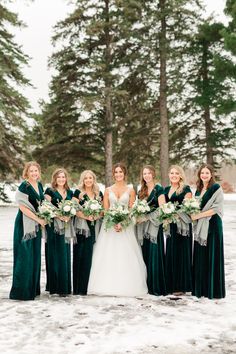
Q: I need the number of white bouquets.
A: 7